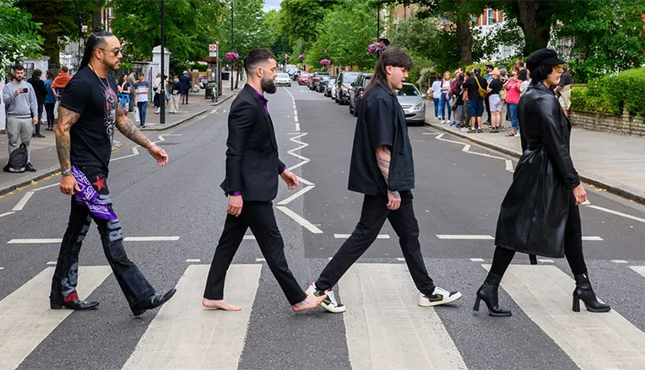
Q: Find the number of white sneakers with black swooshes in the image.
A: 2